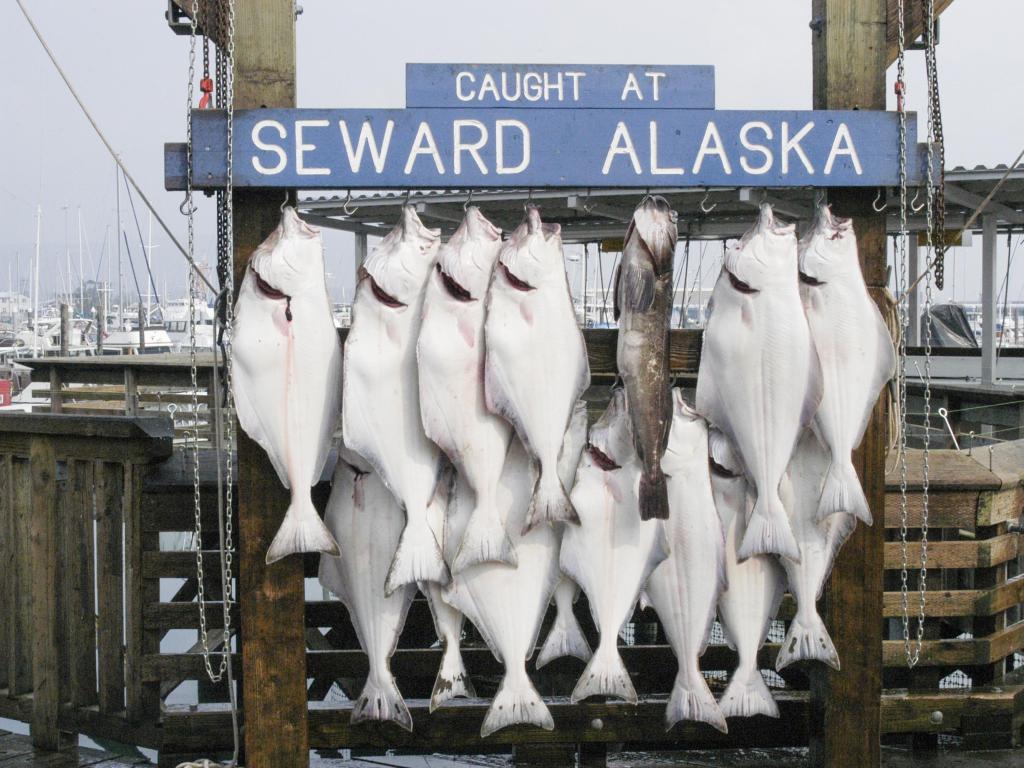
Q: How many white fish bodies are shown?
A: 14